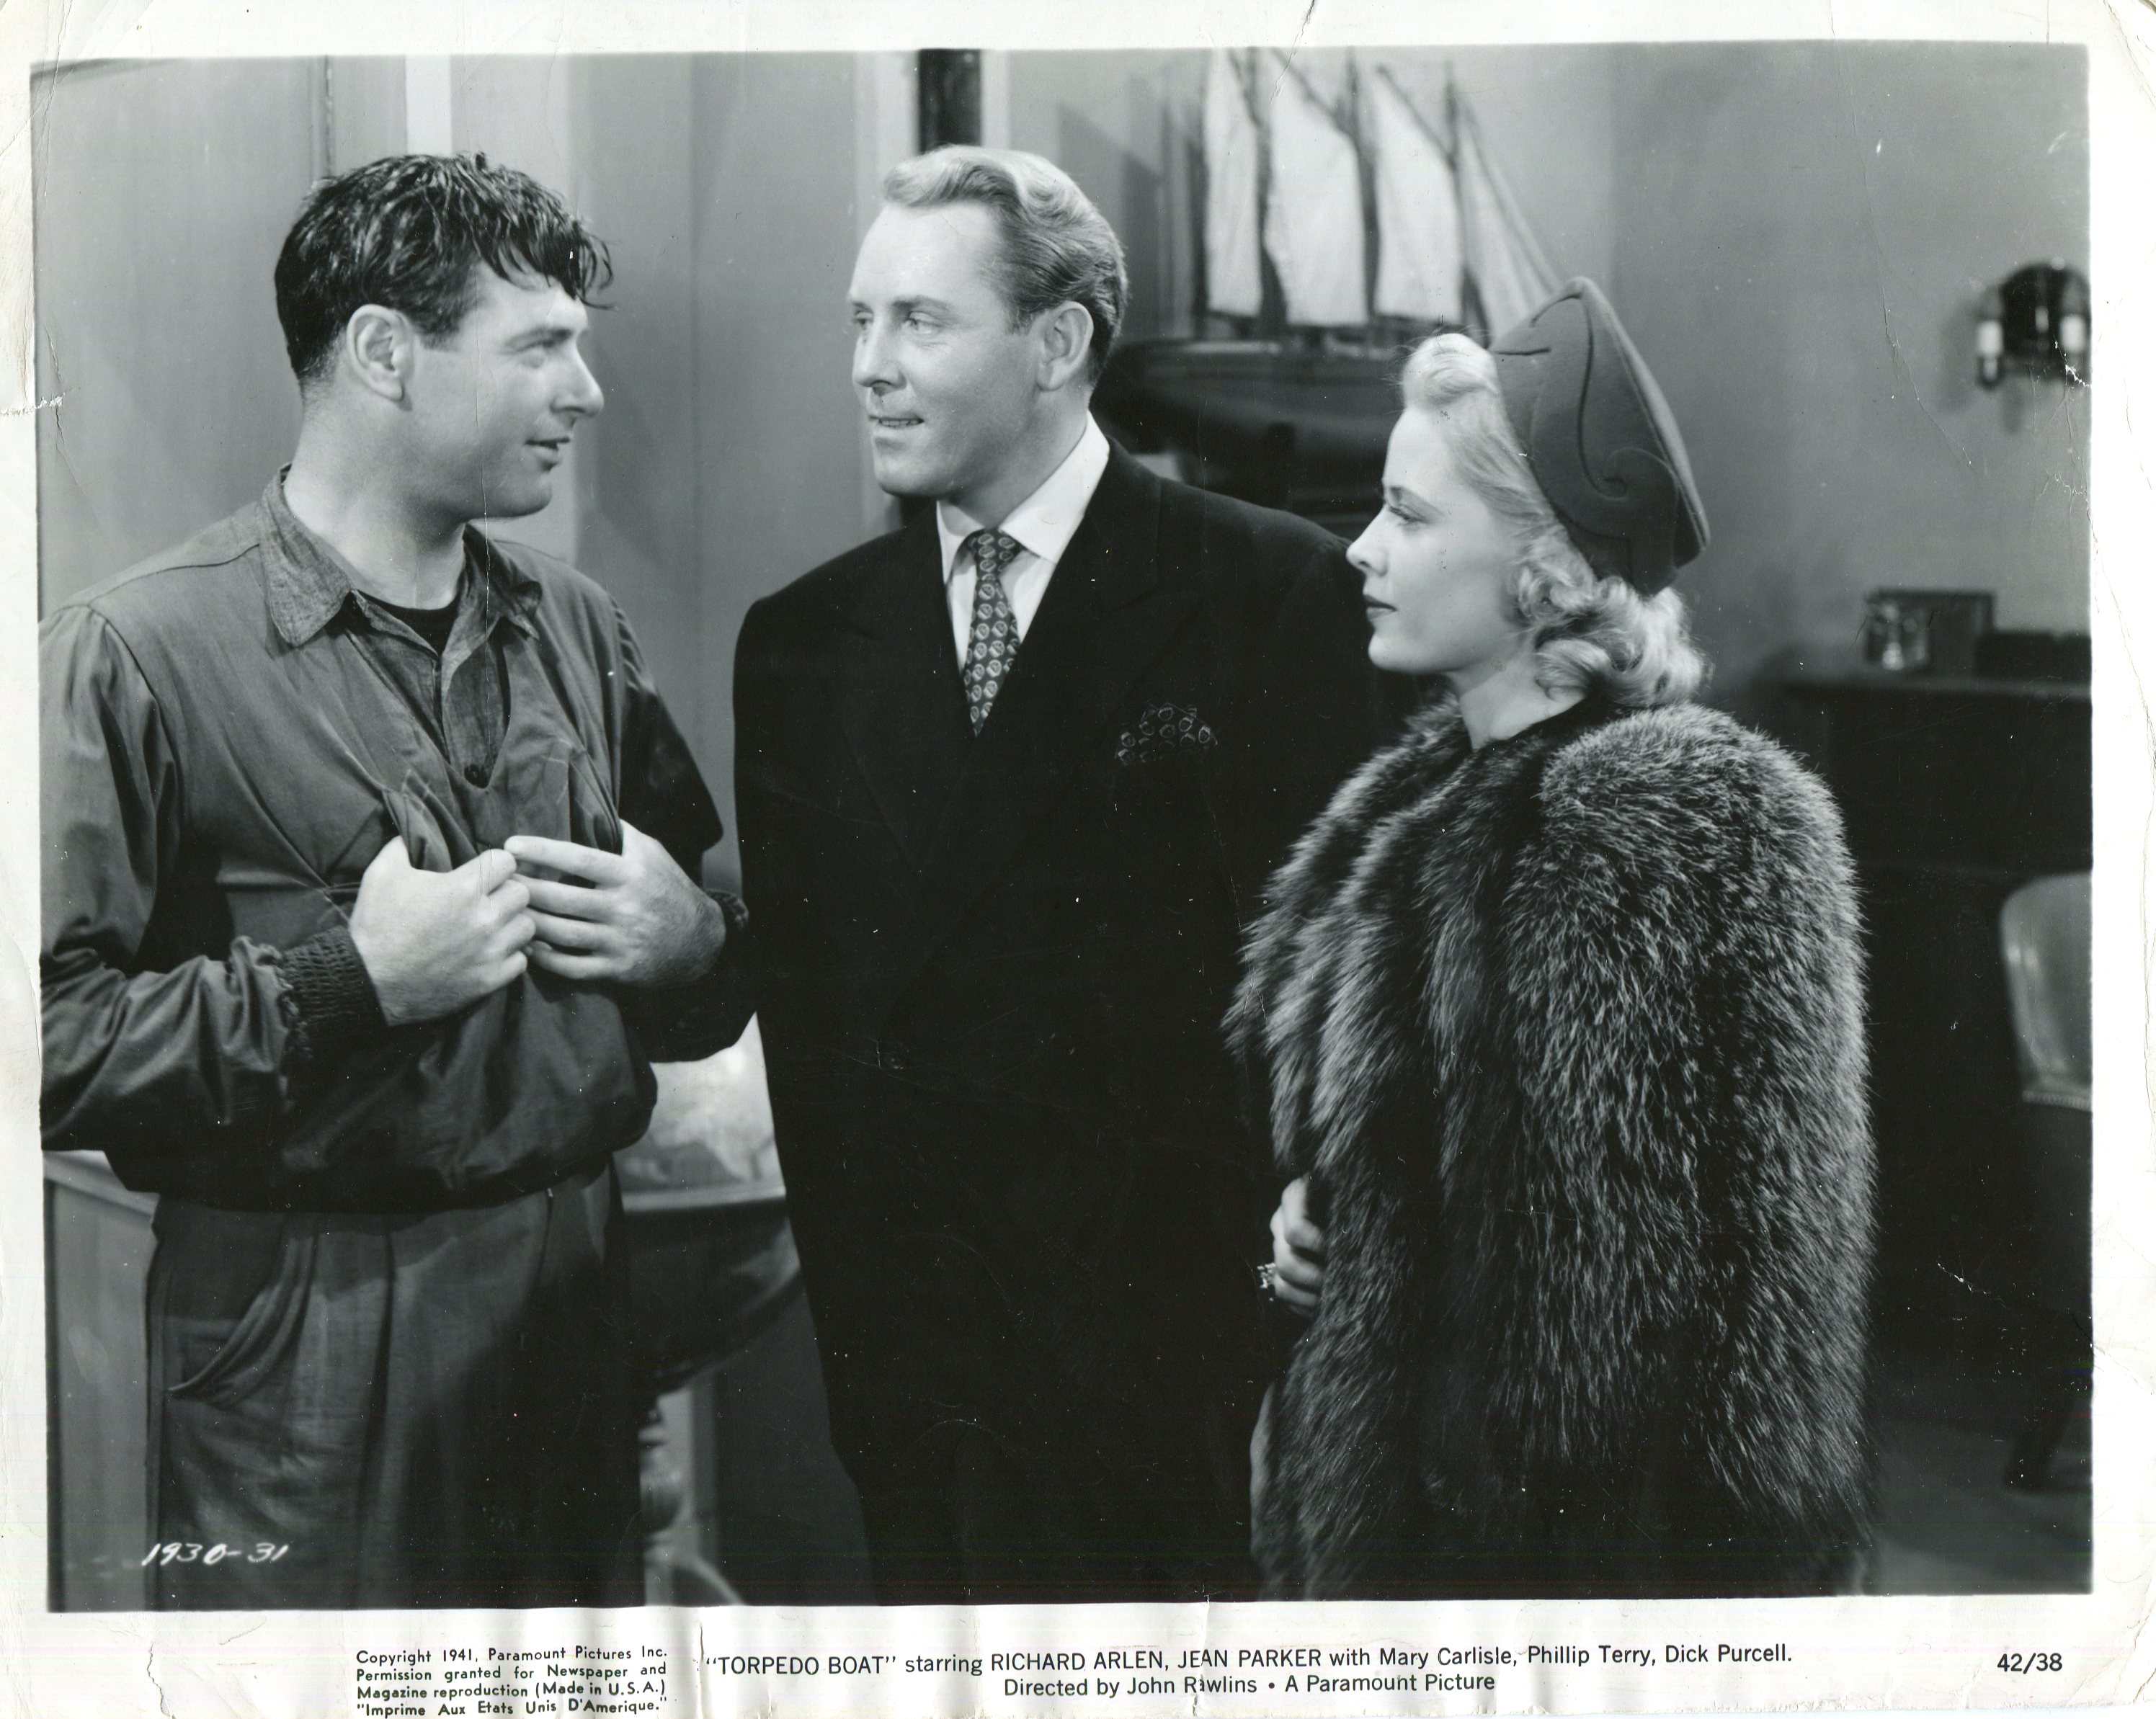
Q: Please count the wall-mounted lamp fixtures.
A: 1